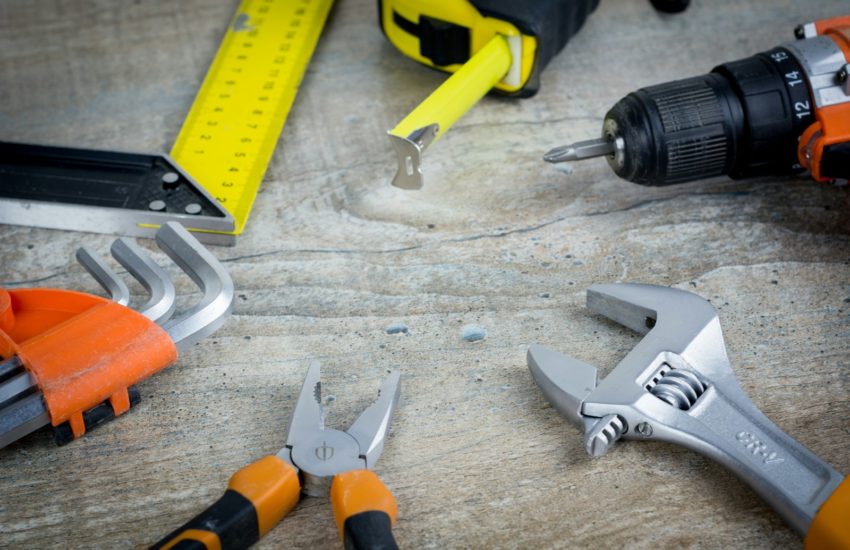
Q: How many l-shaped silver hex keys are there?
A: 3